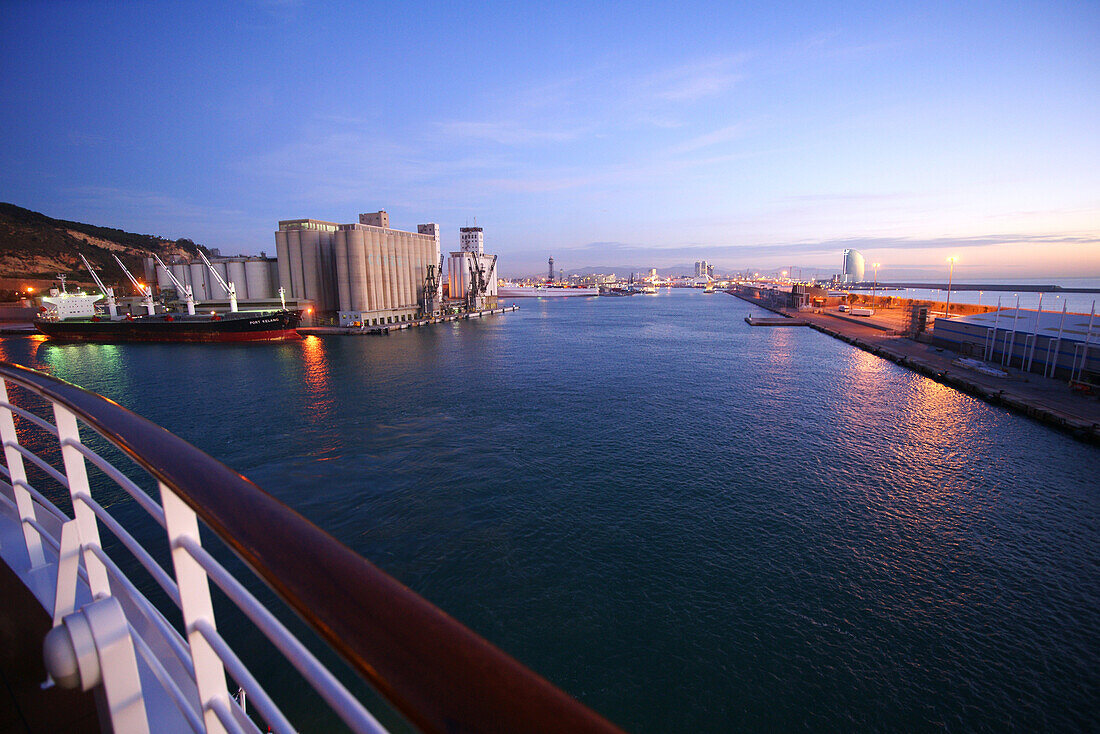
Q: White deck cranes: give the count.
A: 4